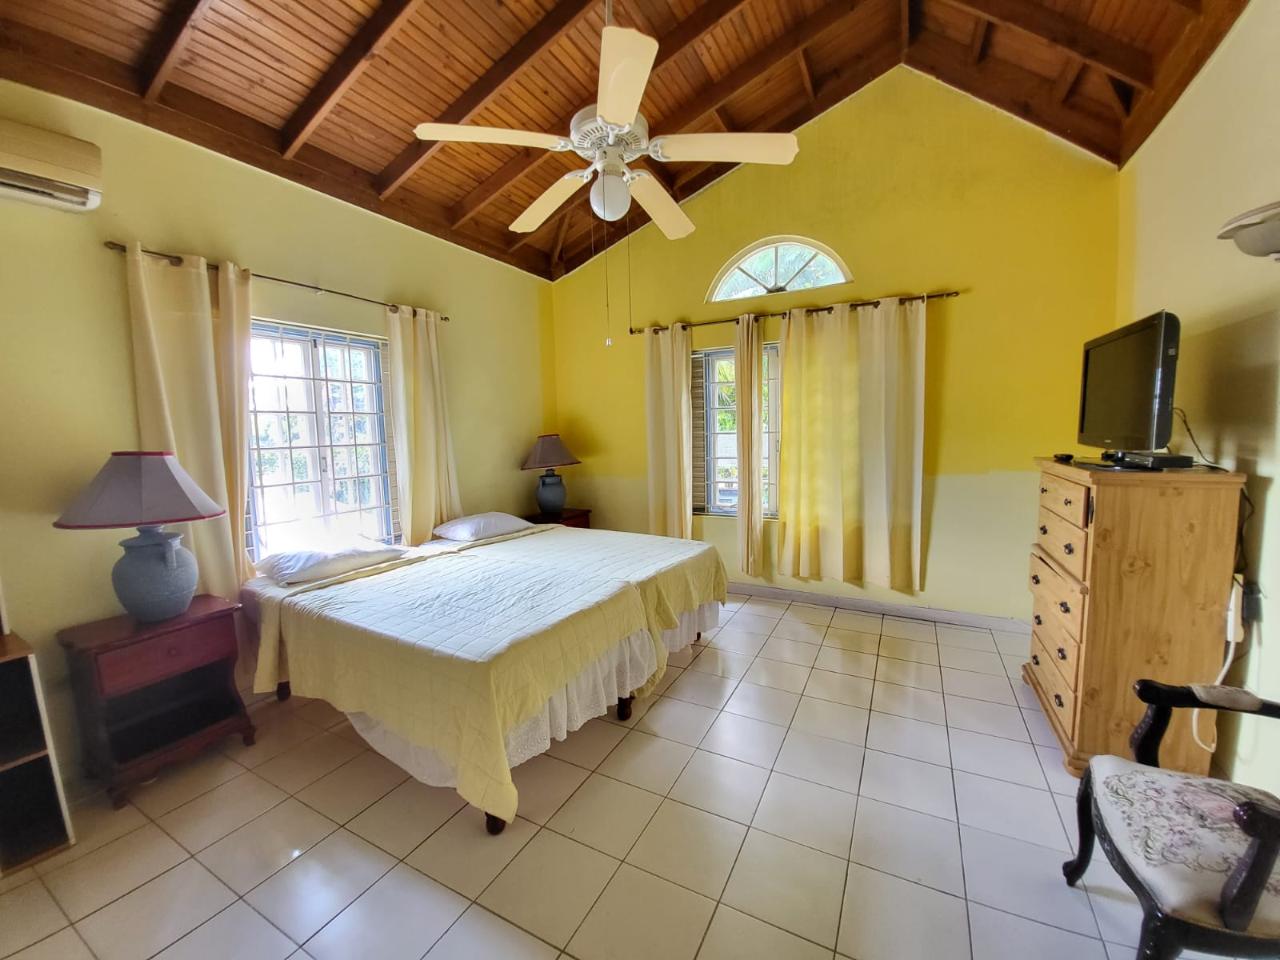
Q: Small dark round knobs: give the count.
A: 10